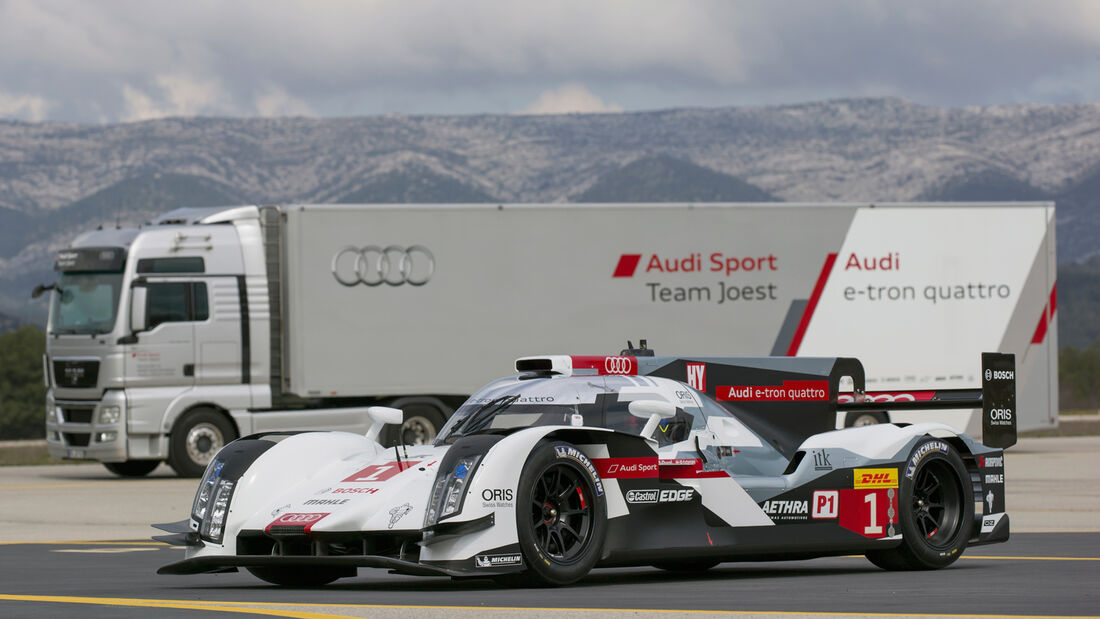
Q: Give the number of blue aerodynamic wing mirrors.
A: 0